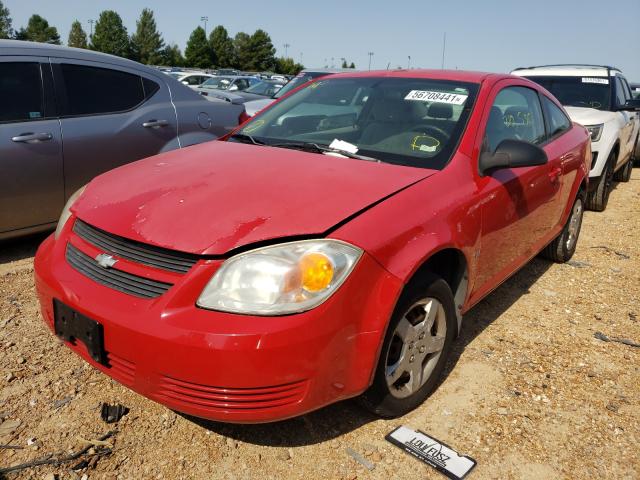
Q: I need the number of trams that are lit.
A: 0